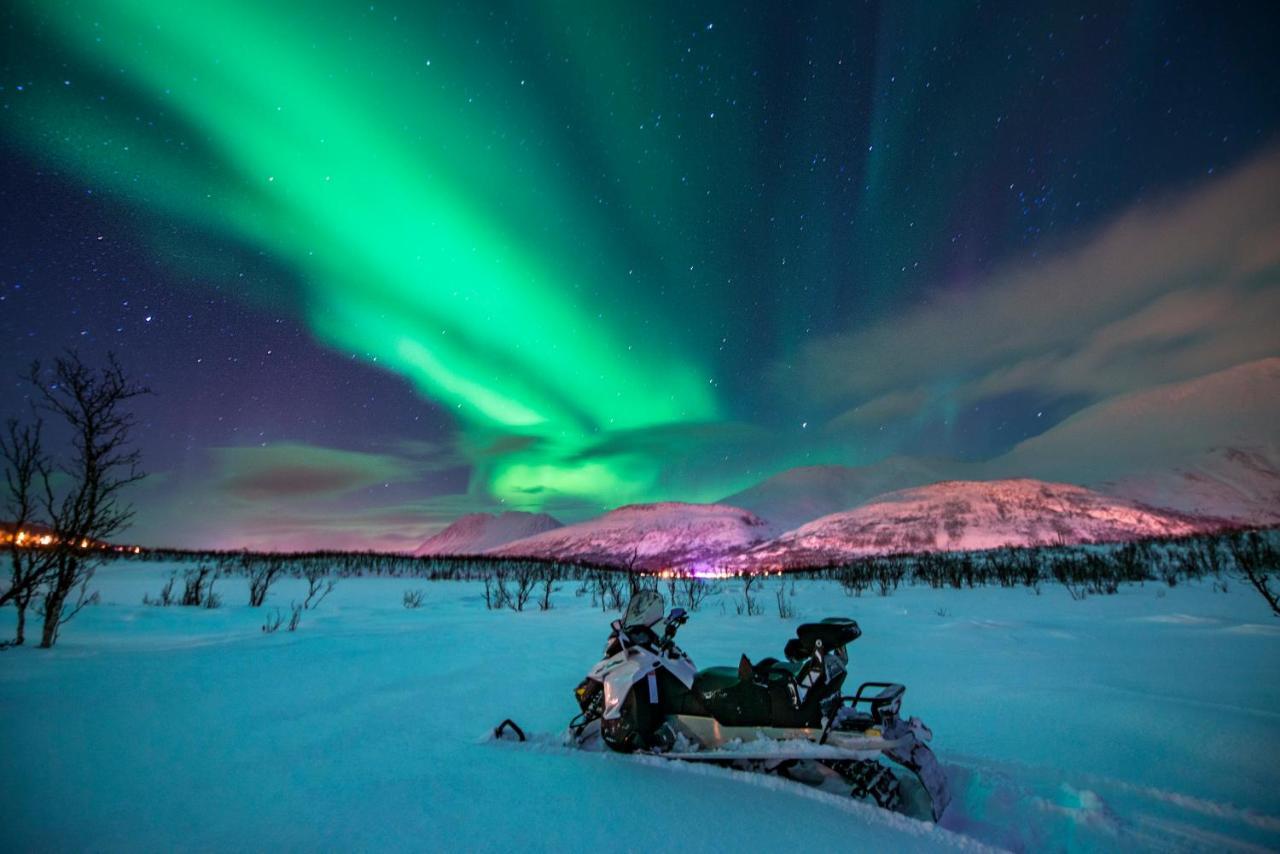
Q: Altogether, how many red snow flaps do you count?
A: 0